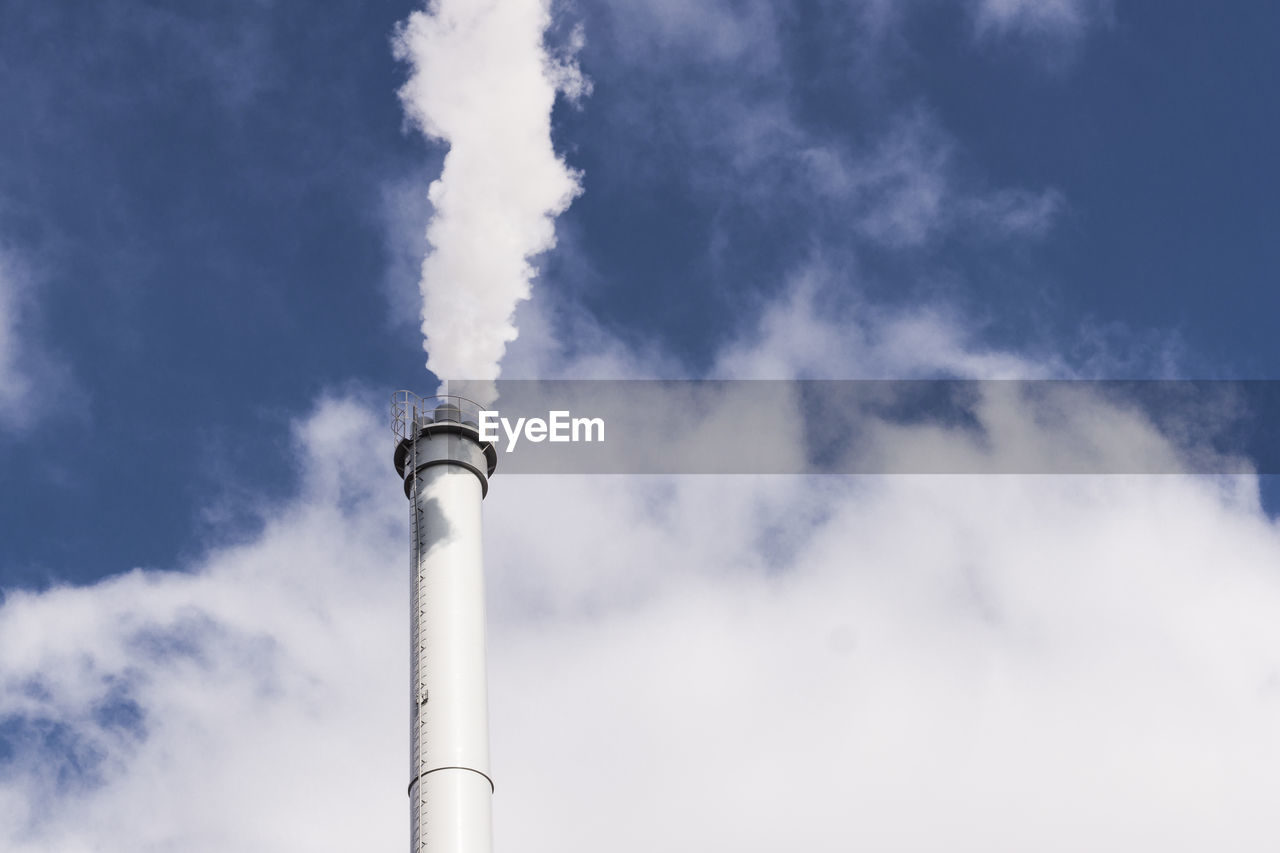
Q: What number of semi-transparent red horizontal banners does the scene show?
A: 0